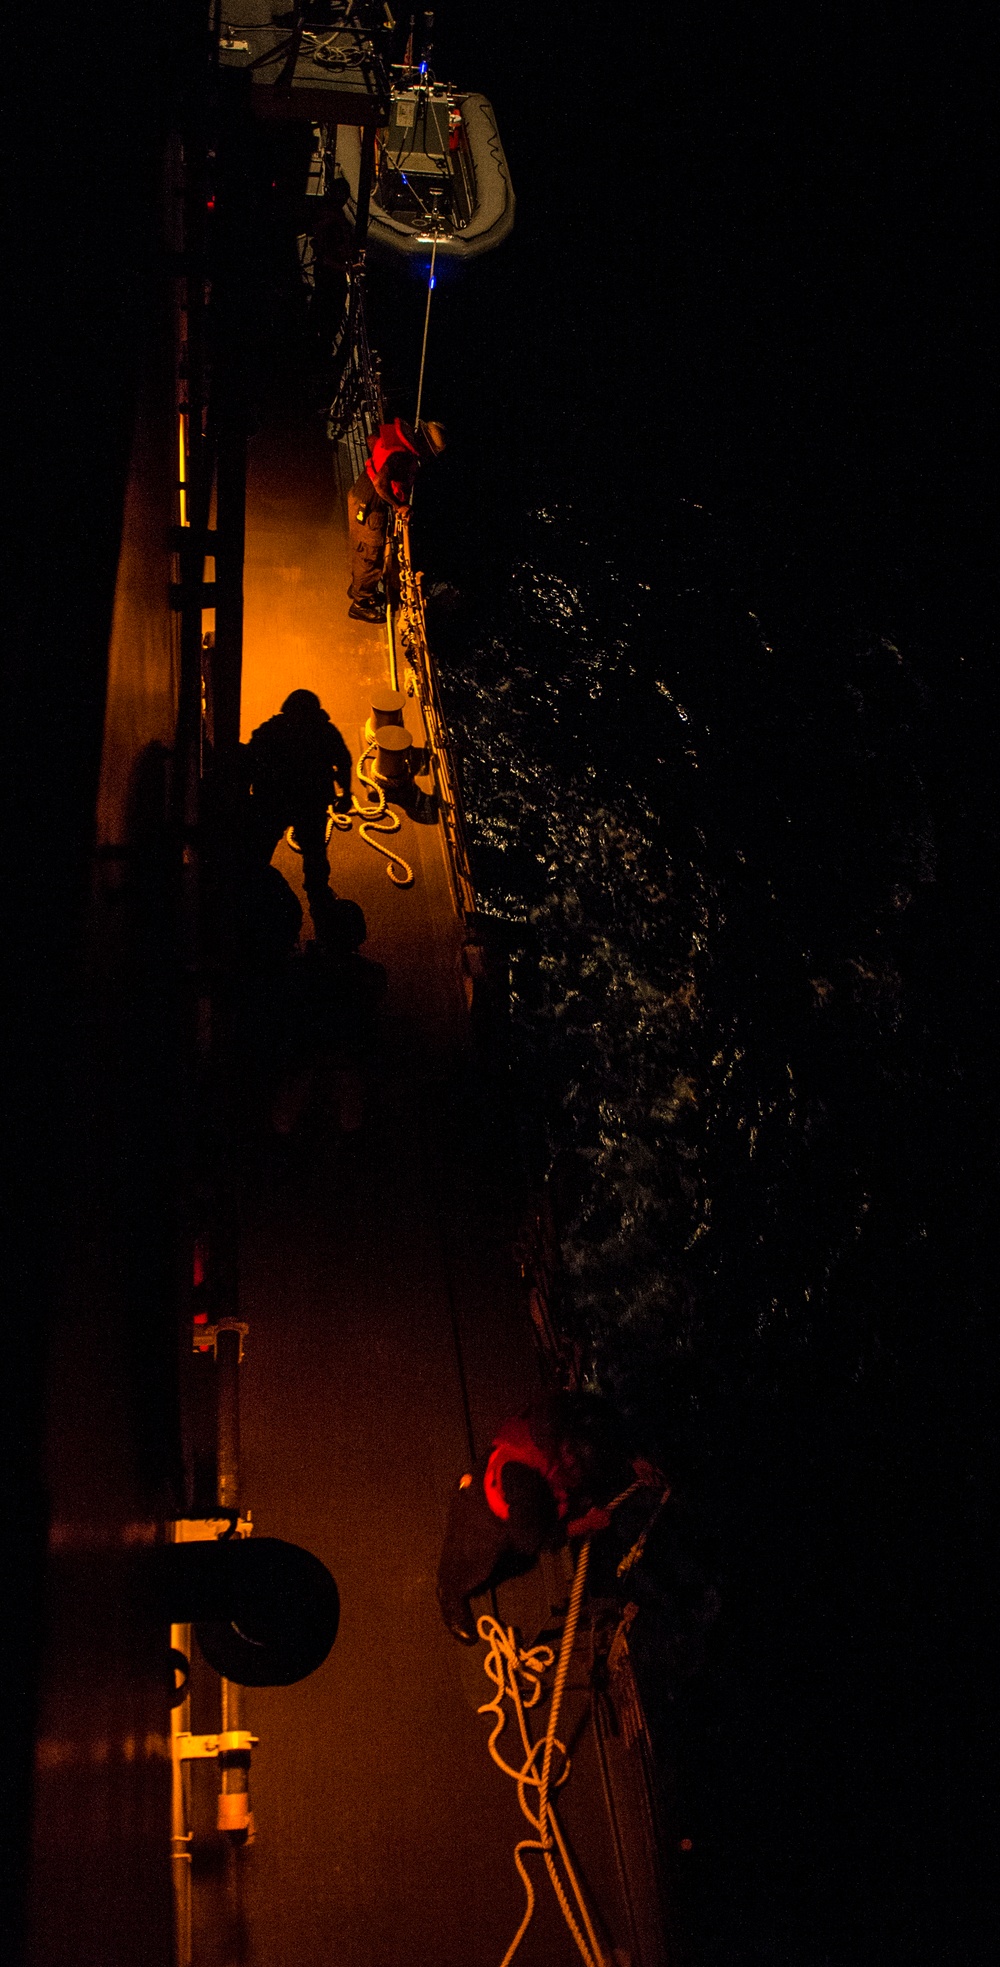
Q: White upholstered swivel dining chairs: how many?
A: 0